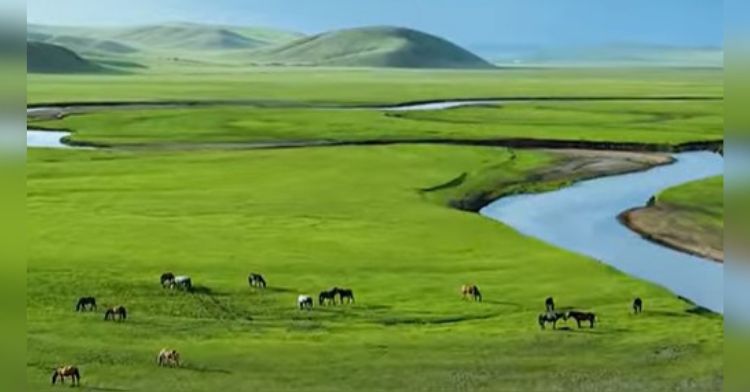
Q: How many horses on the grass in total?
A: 15